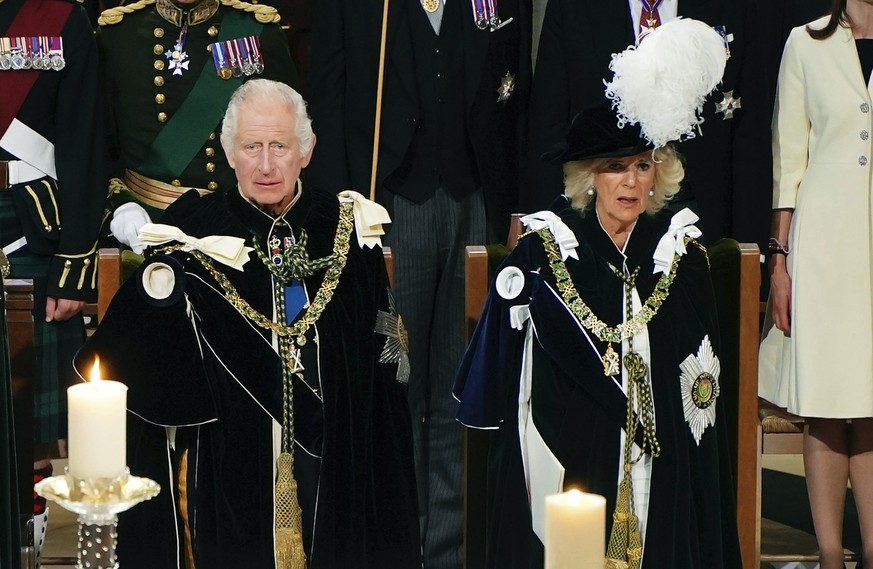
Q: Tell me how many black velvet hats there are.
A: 1